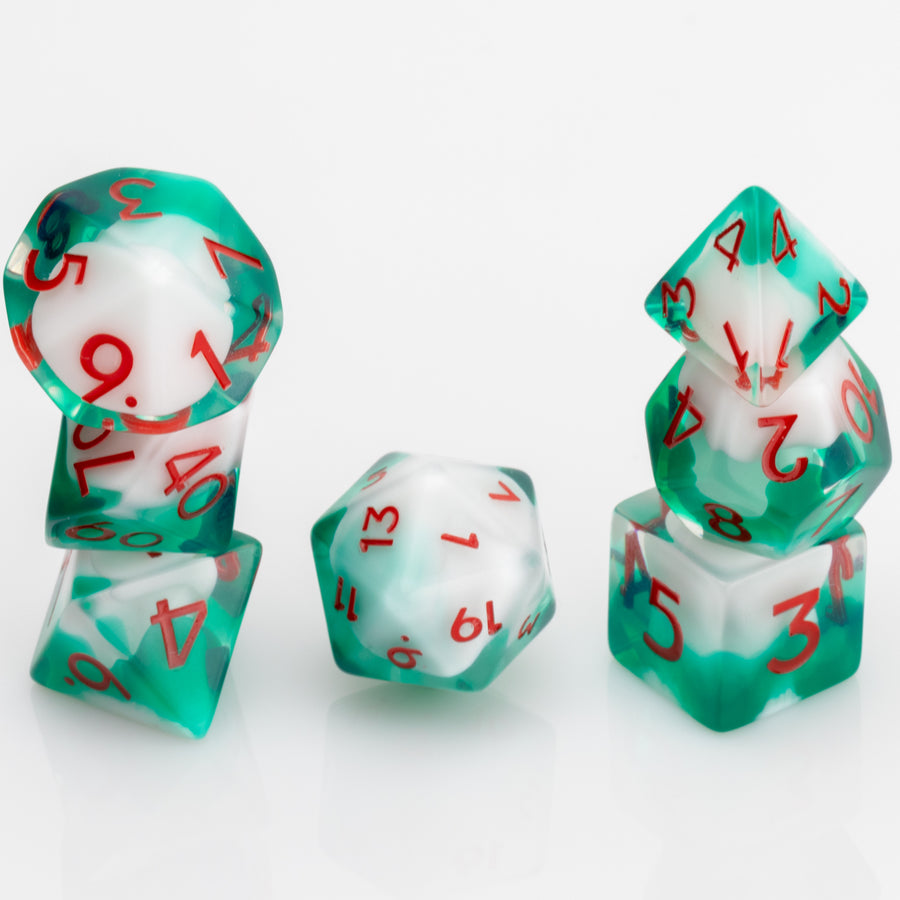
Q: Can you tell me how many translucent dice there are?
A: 7